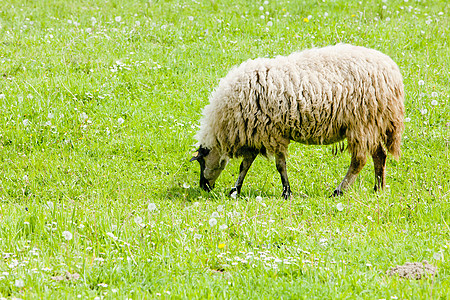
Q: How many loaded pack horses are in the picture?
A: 0